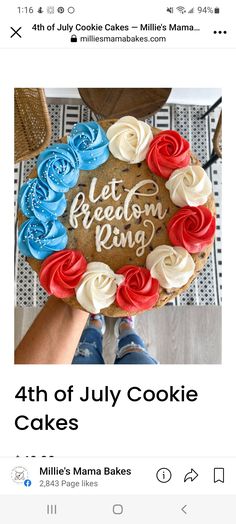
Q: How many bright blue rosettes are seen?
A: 4